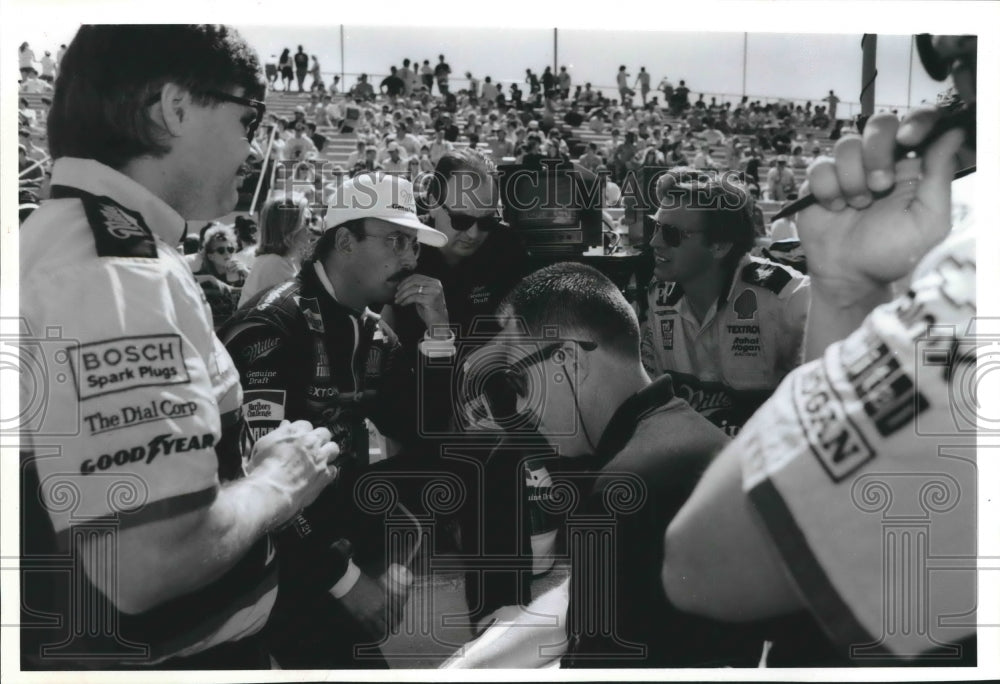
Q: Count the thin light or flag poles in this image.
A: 4